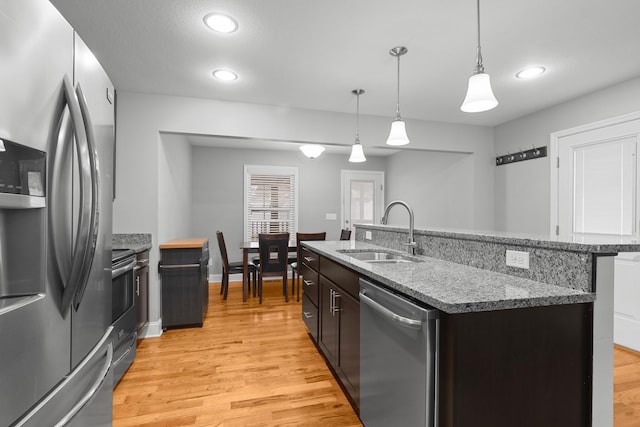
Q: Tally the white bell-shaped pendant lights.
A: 3